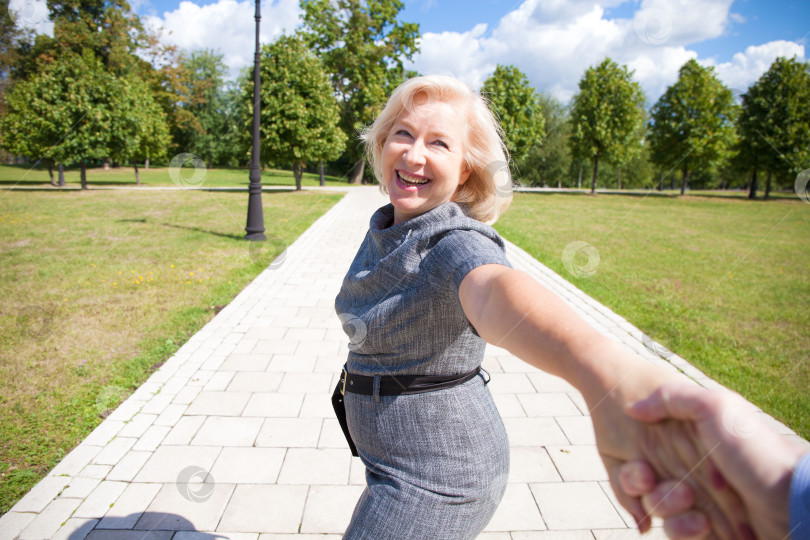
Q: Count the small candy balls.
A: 0